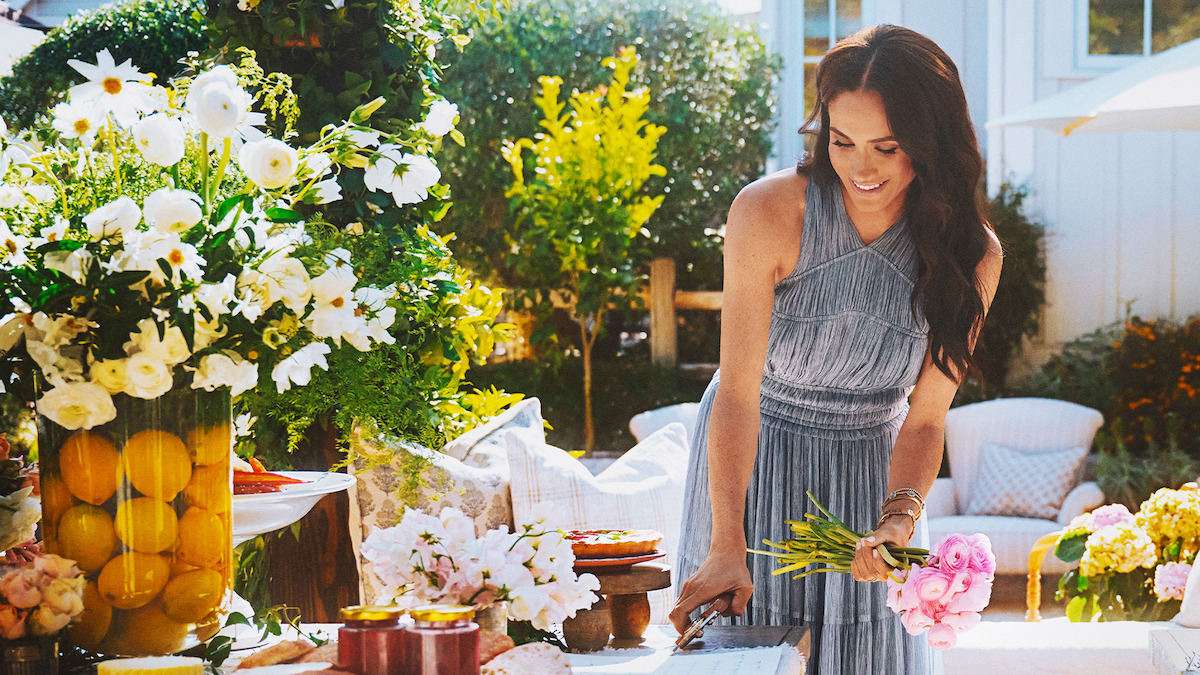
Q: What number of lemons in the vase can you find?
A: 12